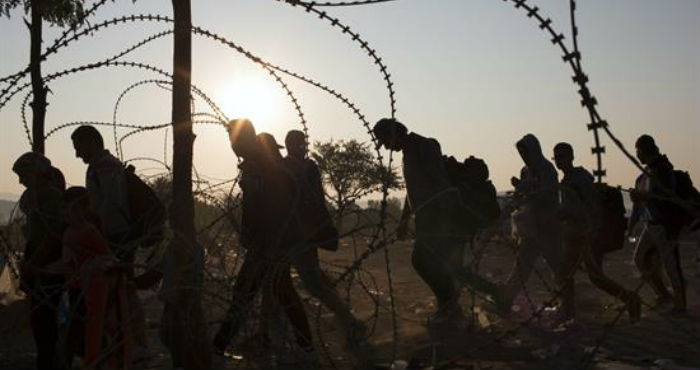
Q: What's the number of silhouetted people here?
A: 10